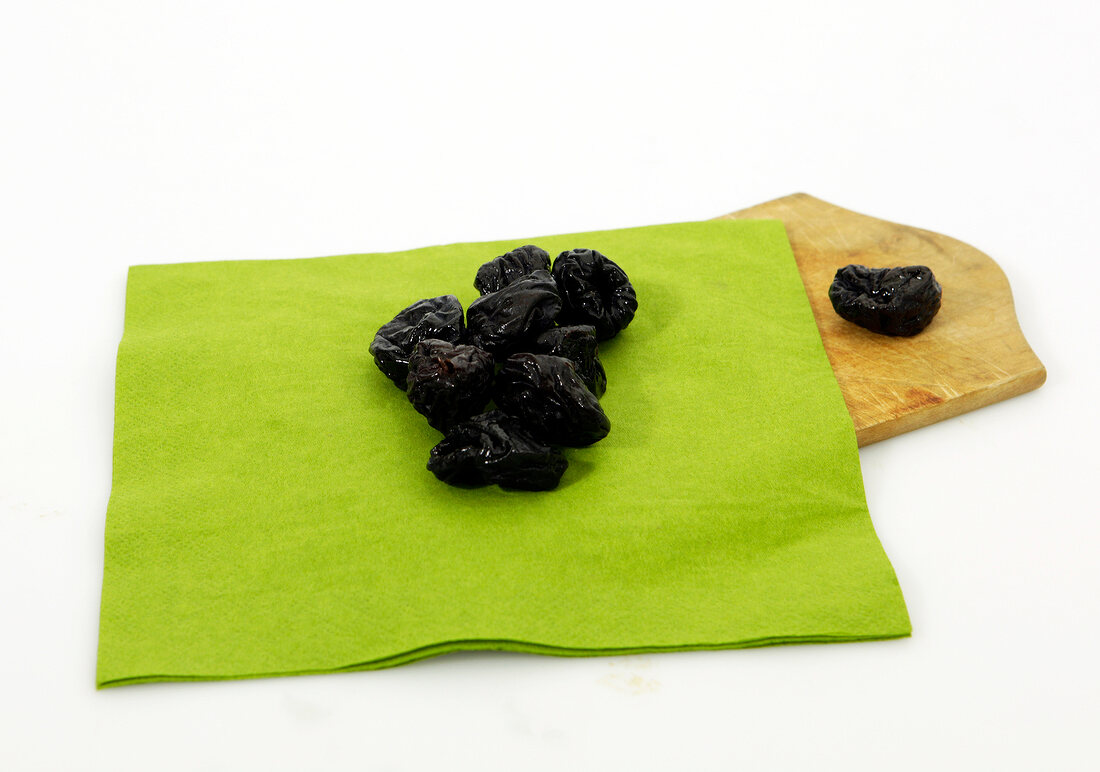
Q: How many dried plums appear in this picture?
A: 9